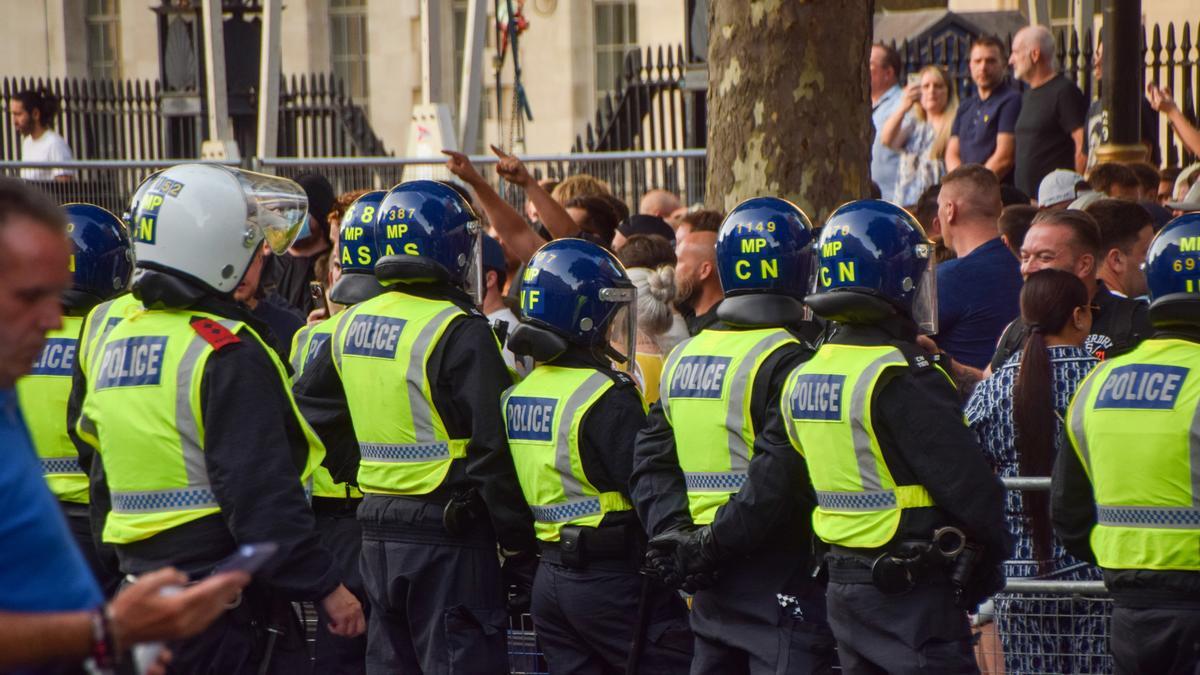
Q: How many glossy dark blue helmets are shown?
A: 7